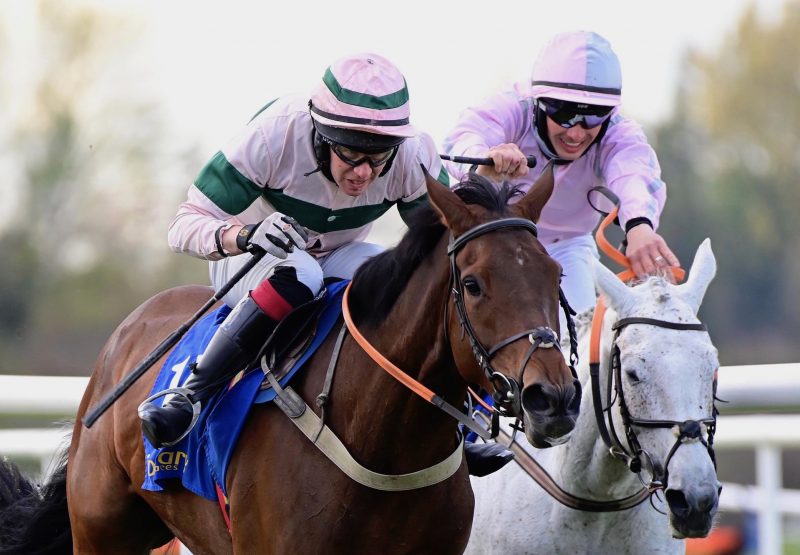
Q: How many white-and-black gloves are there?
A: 1